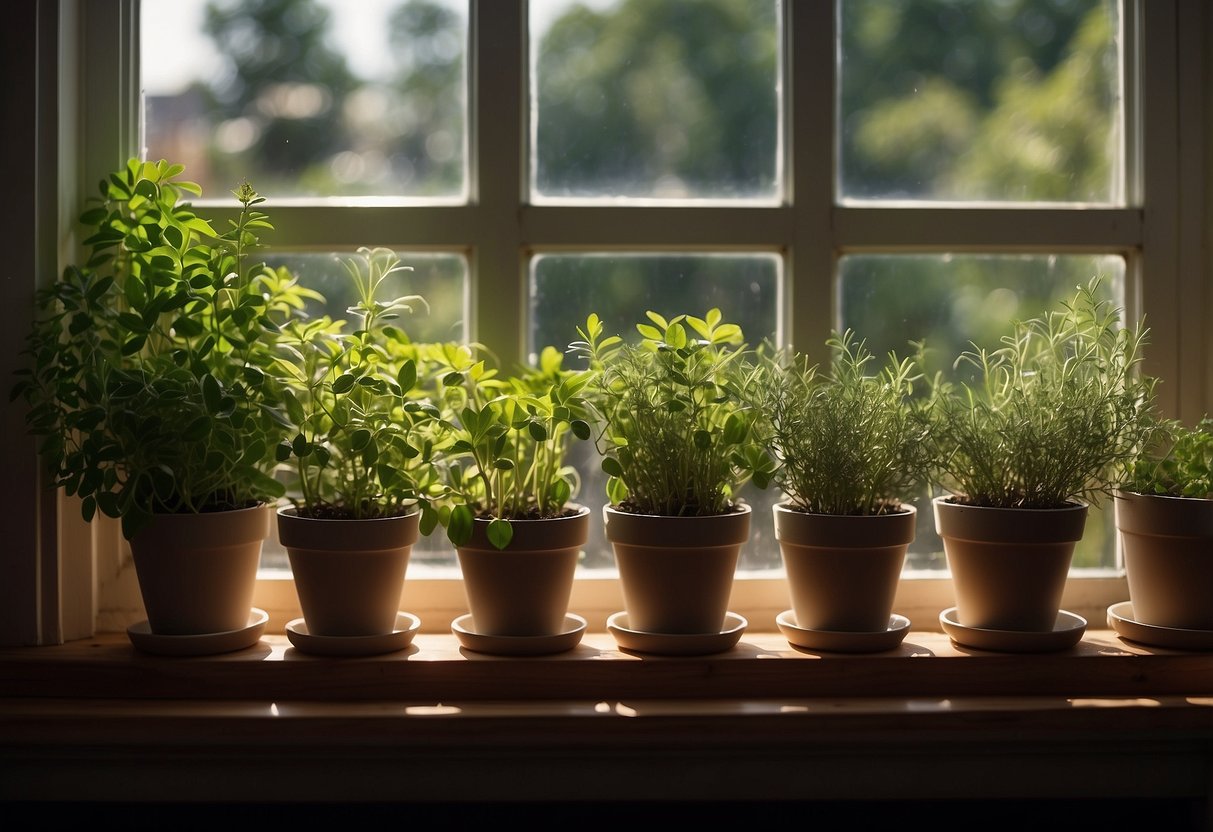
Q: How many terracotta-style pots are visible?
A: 7